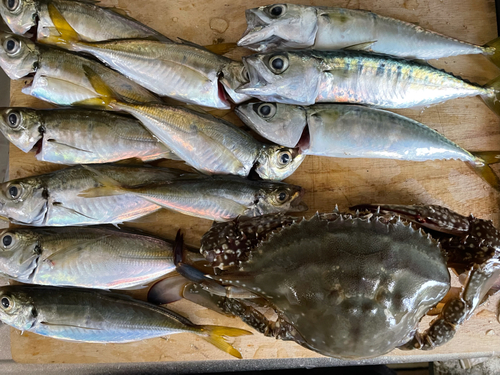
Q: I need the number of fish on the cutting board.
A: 12